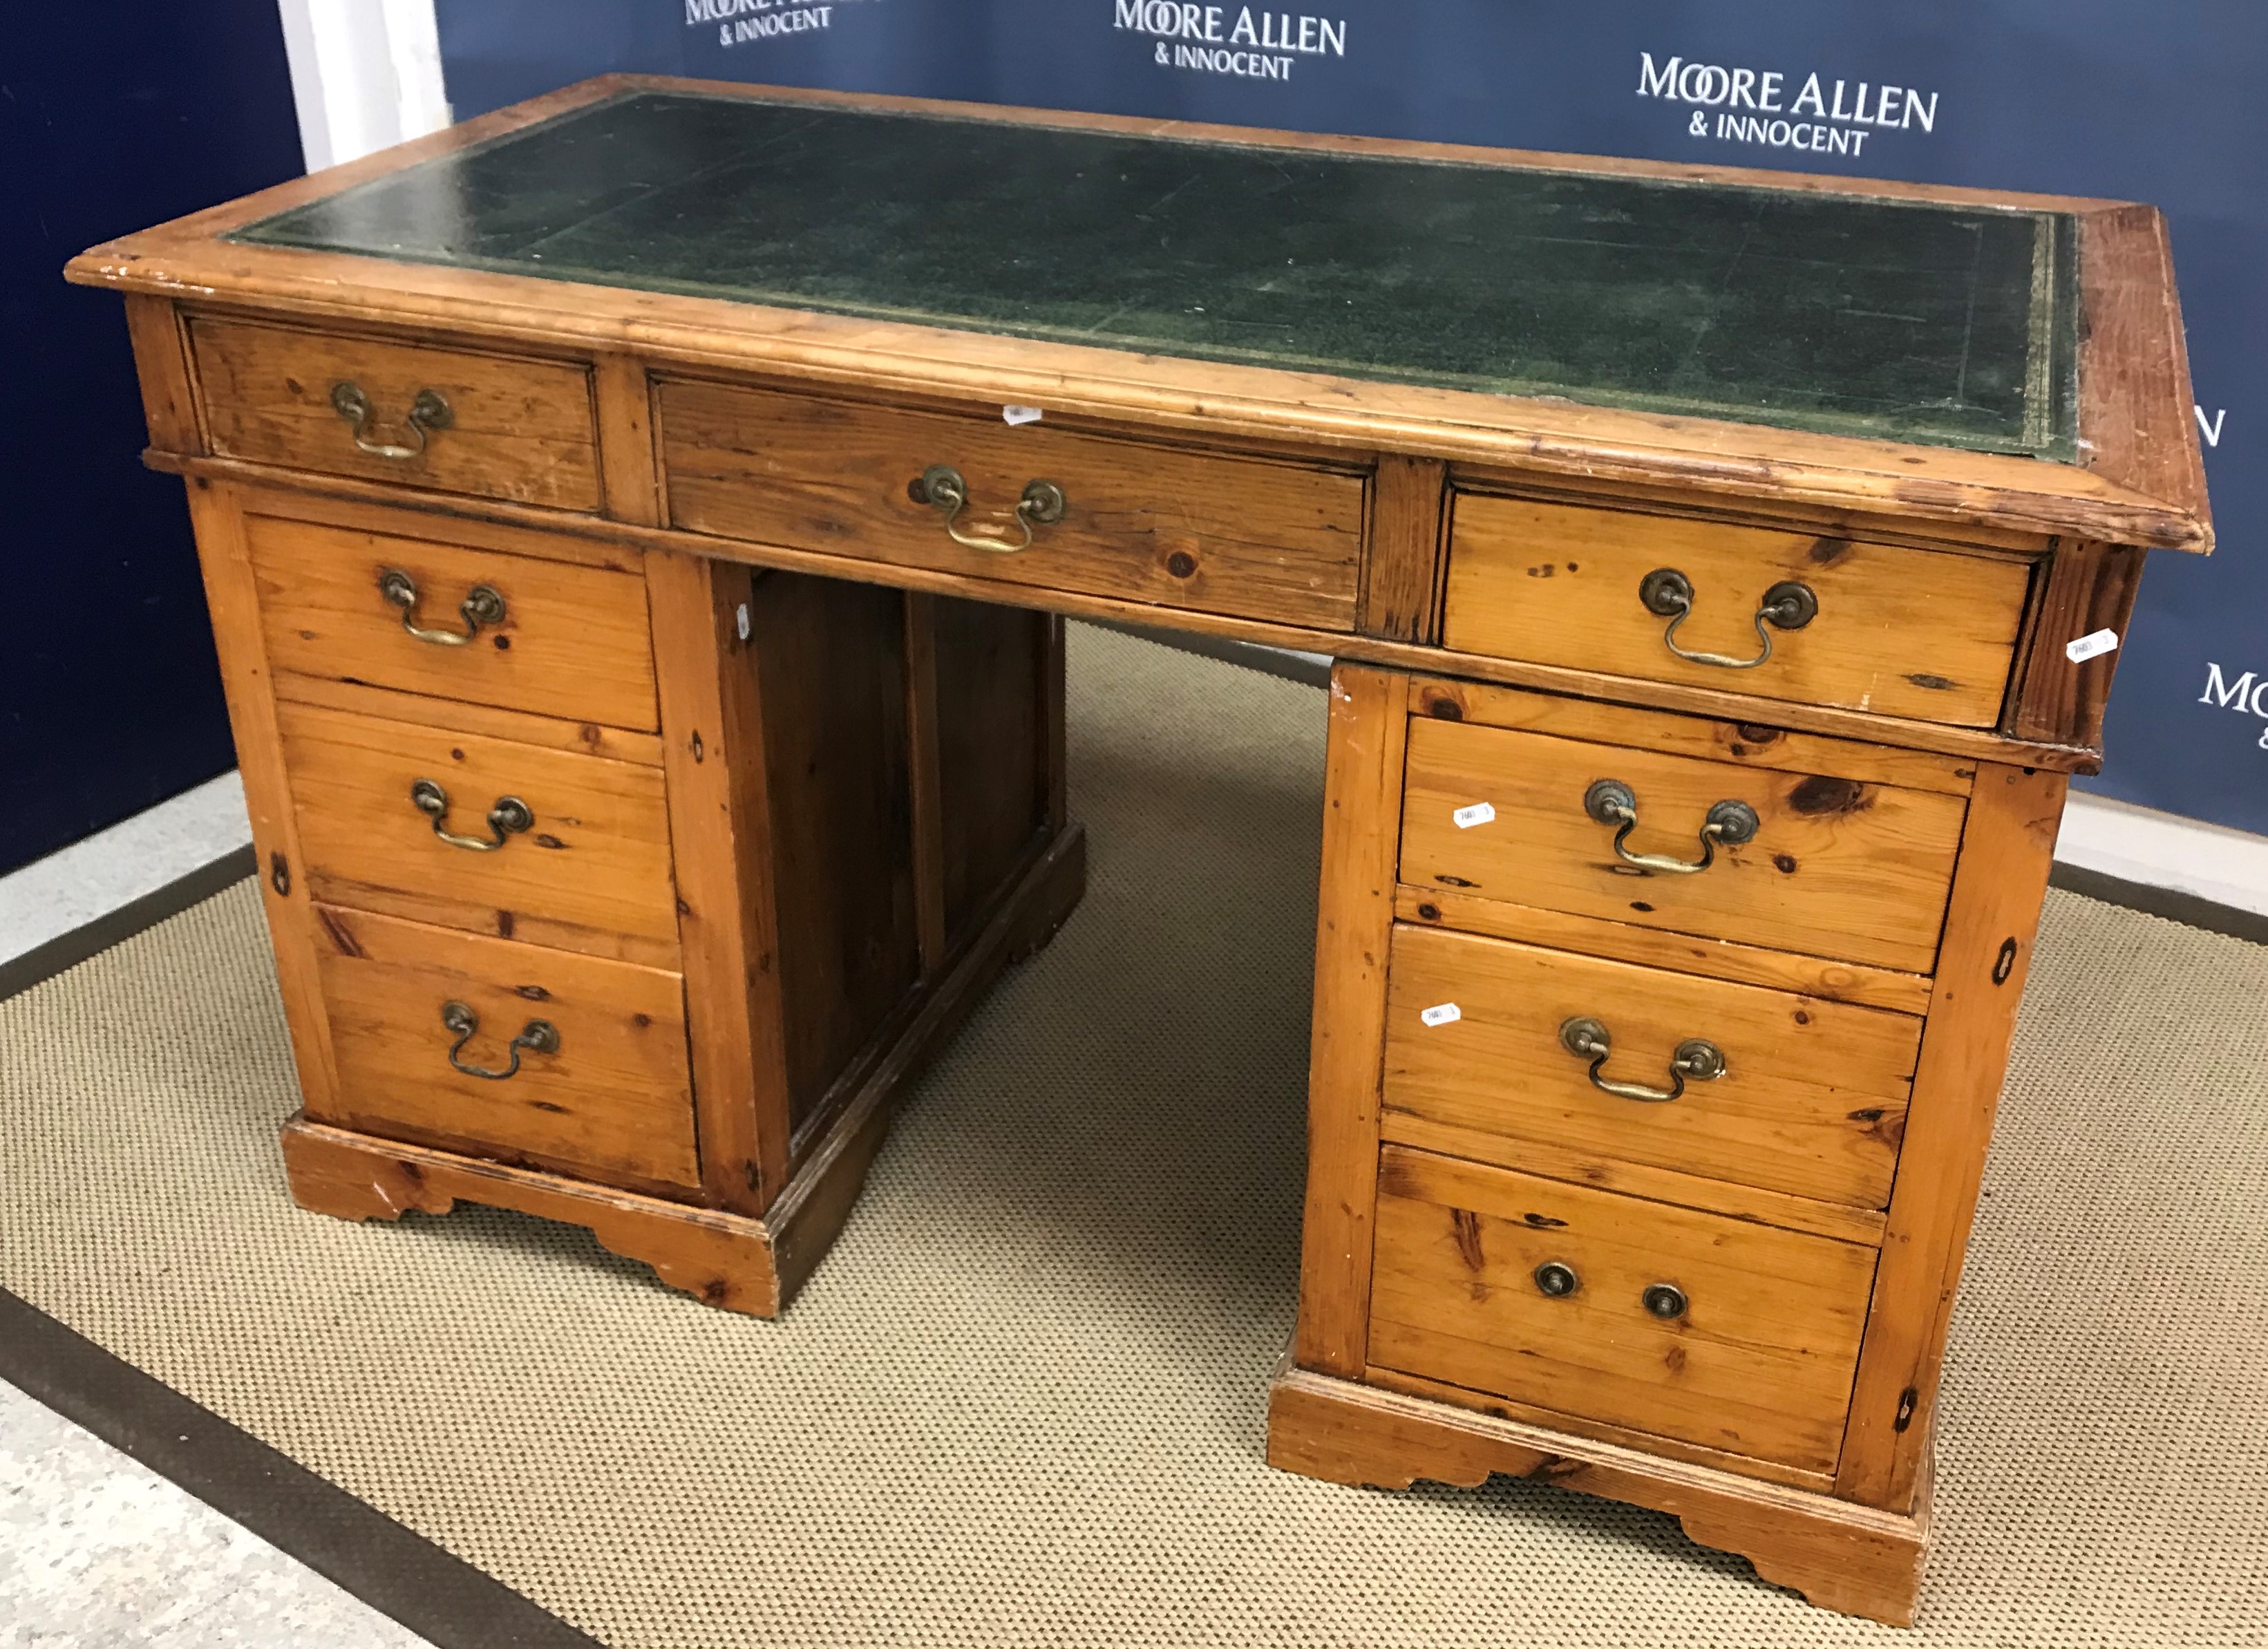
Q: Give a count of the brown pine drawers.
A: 9